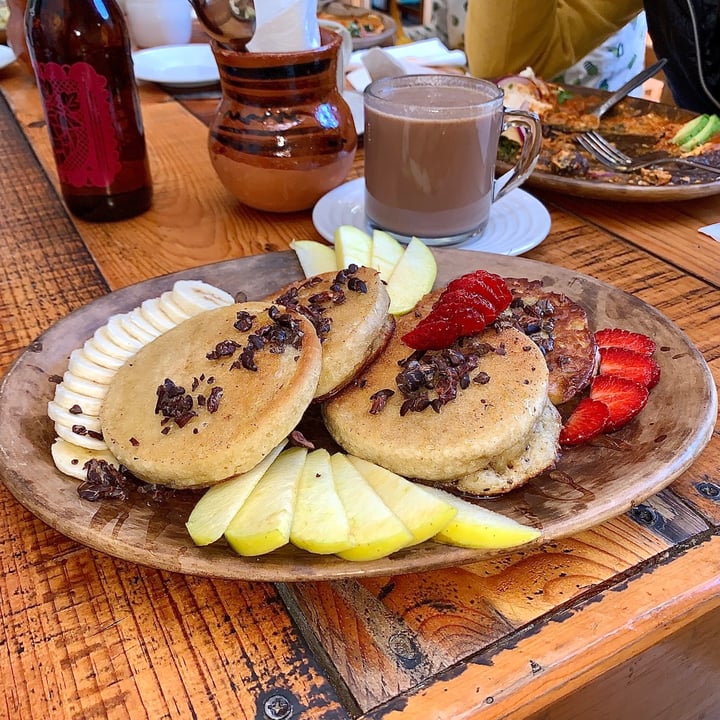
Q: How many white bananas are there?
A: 14